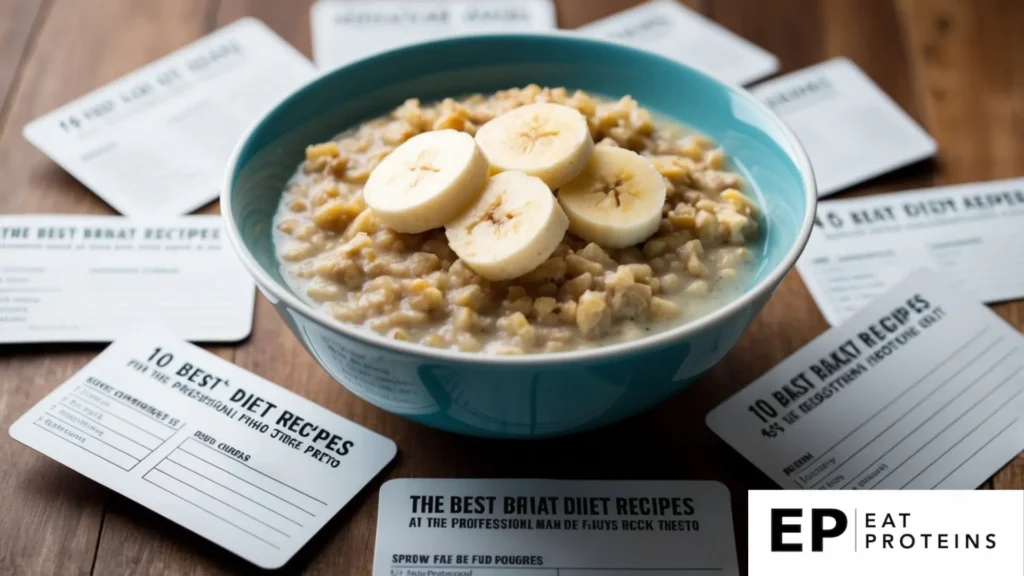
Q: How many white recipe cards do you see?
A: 9